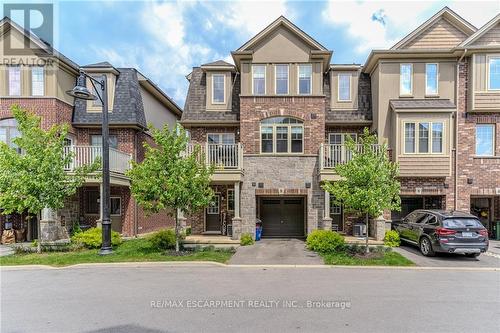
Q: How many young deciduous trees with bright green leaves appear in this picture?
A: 3